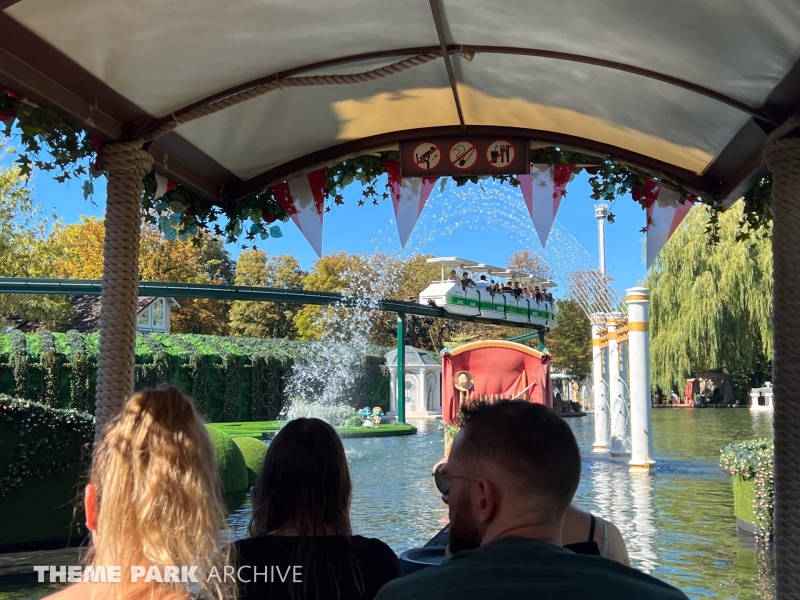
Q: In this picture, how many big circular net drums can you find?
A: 0